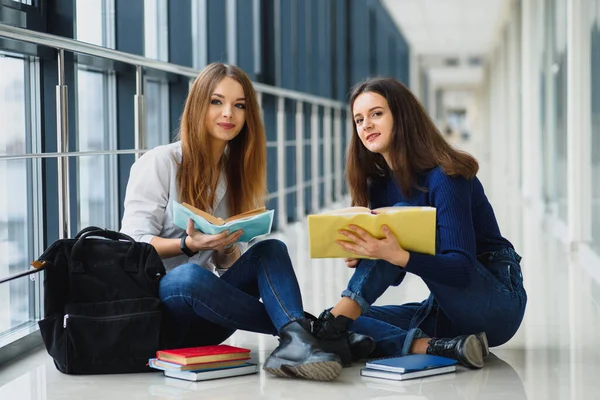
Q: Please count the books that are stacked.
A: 5